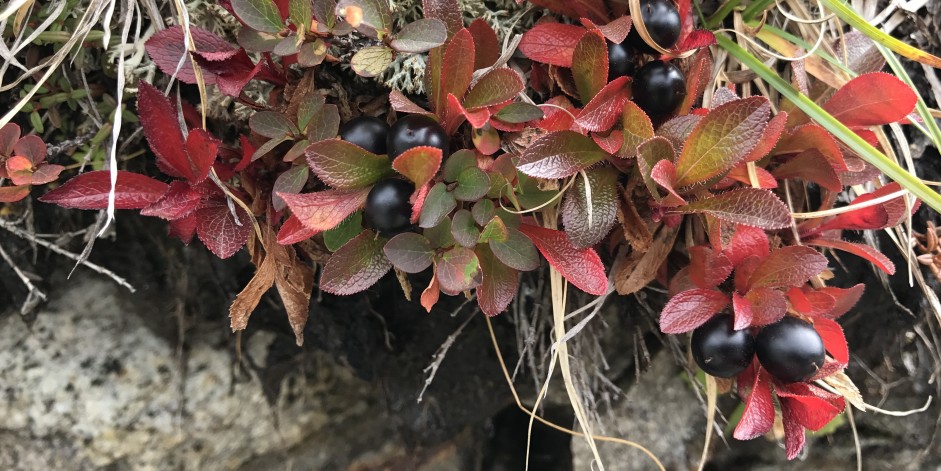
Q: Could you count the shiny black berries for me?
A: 8